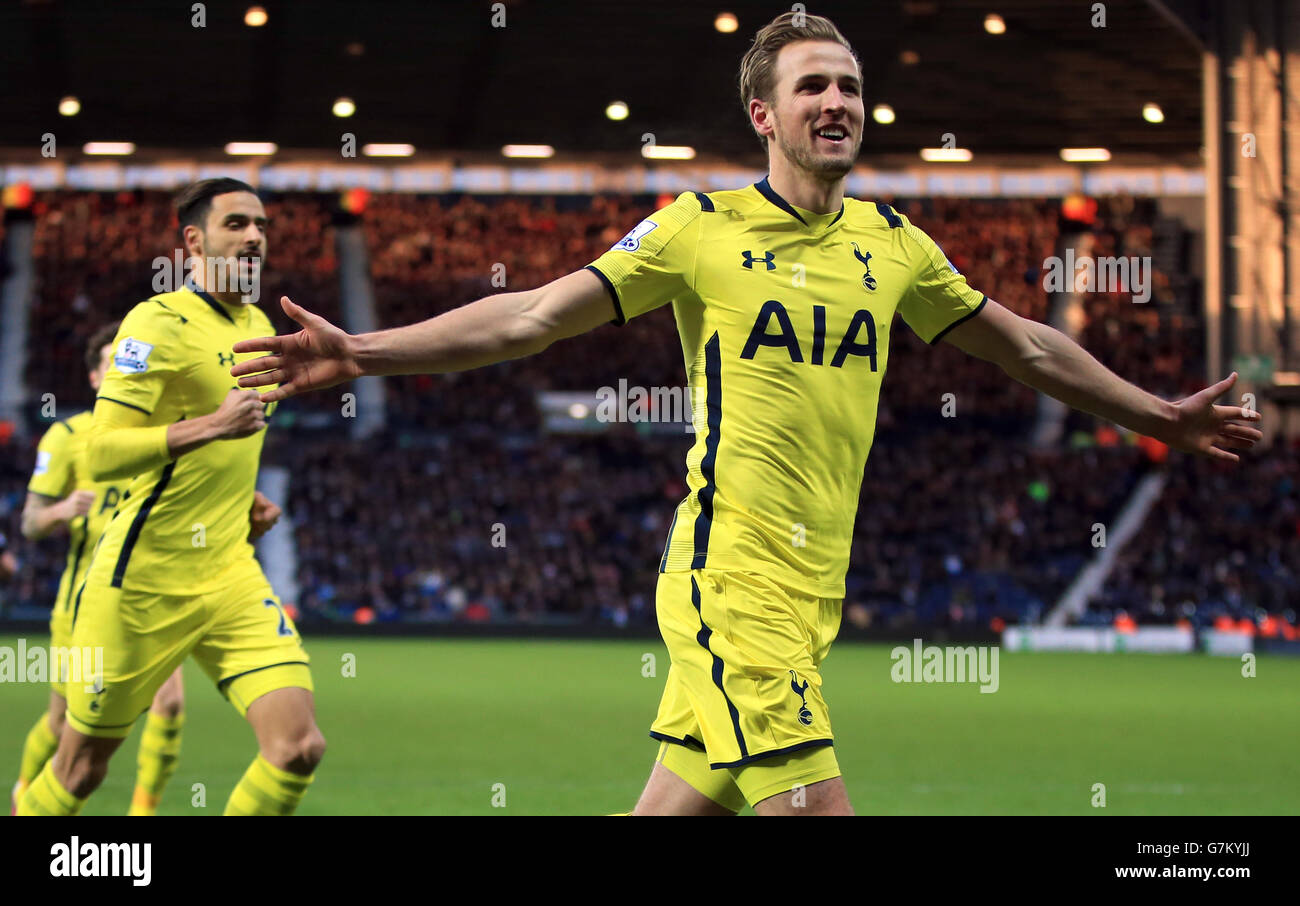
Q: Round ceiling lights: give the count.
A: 8